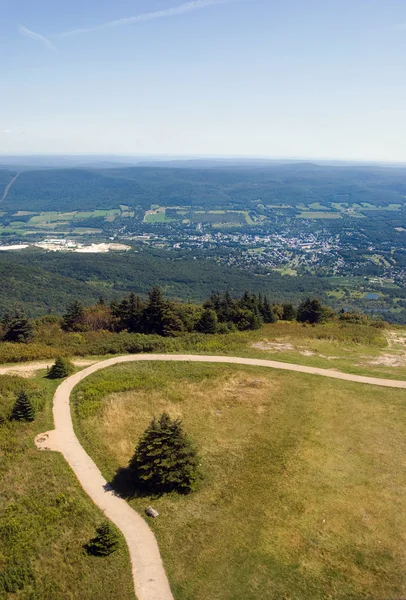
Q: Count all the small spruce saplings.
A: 3